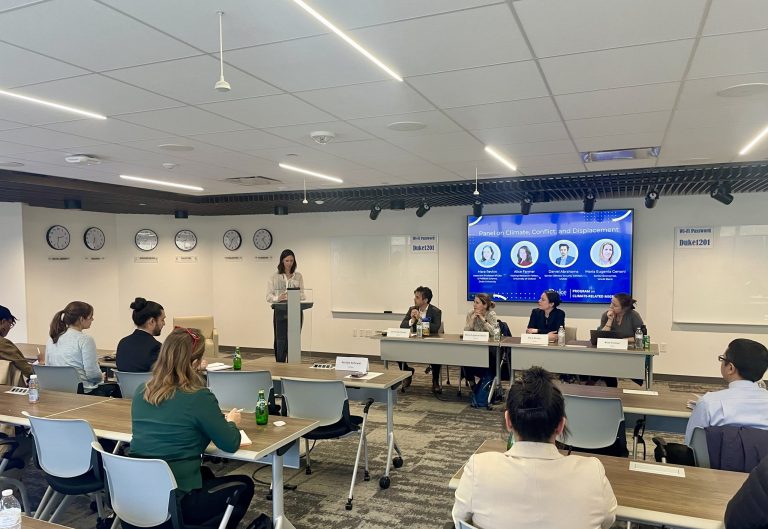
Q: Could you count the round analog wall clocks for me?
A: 6